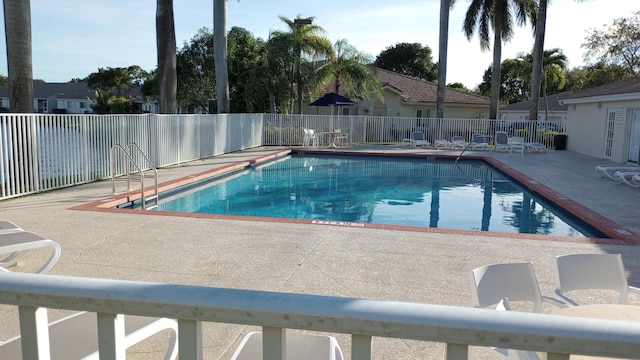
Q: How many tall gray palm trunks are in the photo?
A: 6